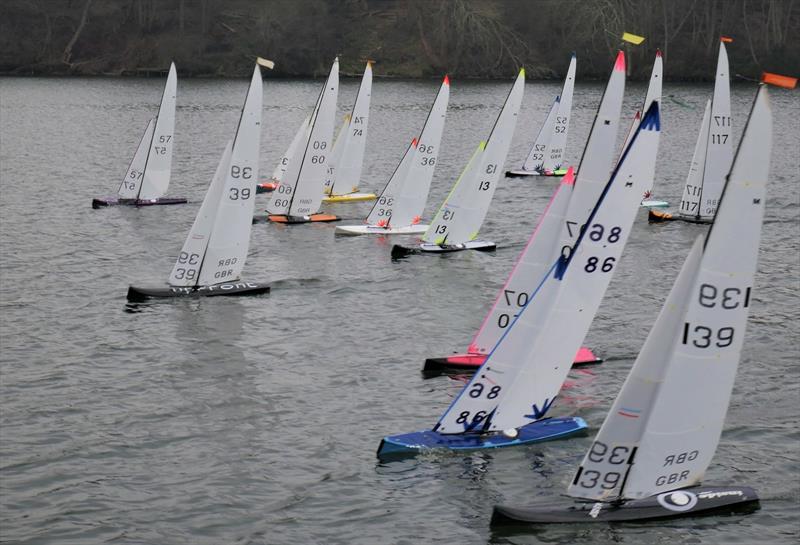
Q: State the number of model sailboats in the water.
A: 13